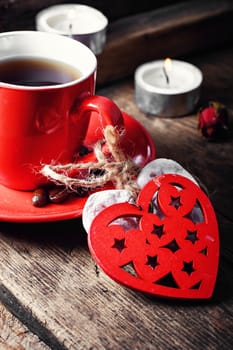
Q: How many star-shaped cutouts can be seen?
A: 6